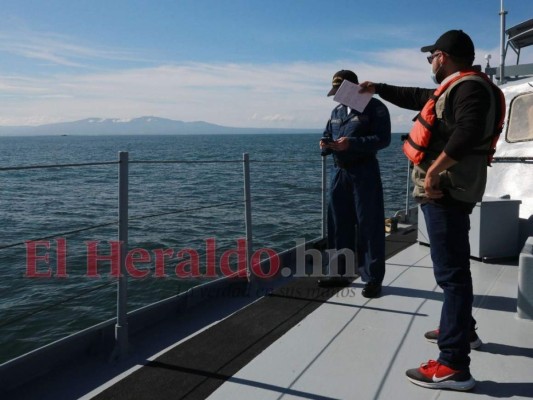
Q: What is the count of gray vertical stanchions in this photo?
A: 4